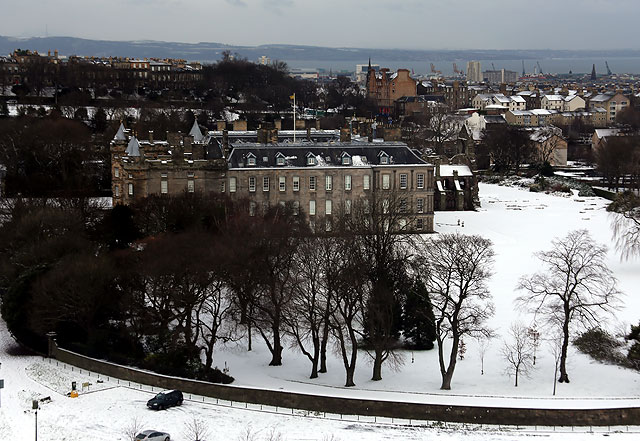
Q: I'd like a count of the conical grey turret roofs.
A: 3